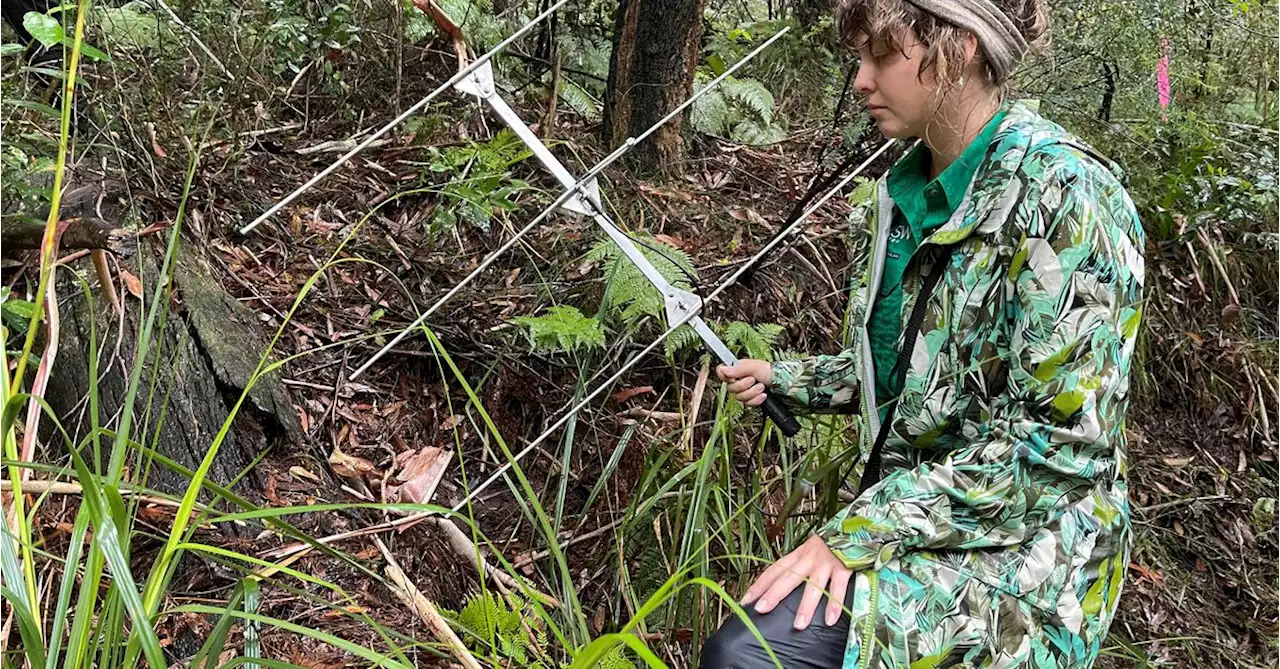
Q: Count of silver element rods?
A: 3